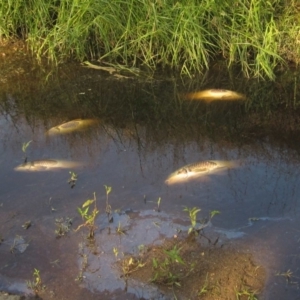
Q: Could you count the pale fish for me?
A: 4